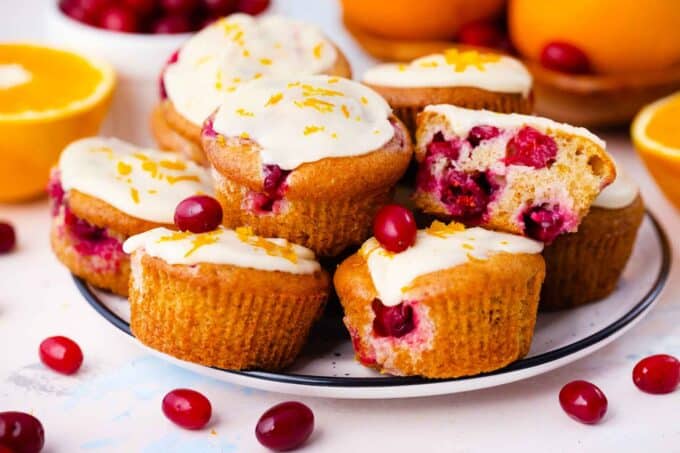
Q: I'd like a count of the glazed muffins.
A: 8